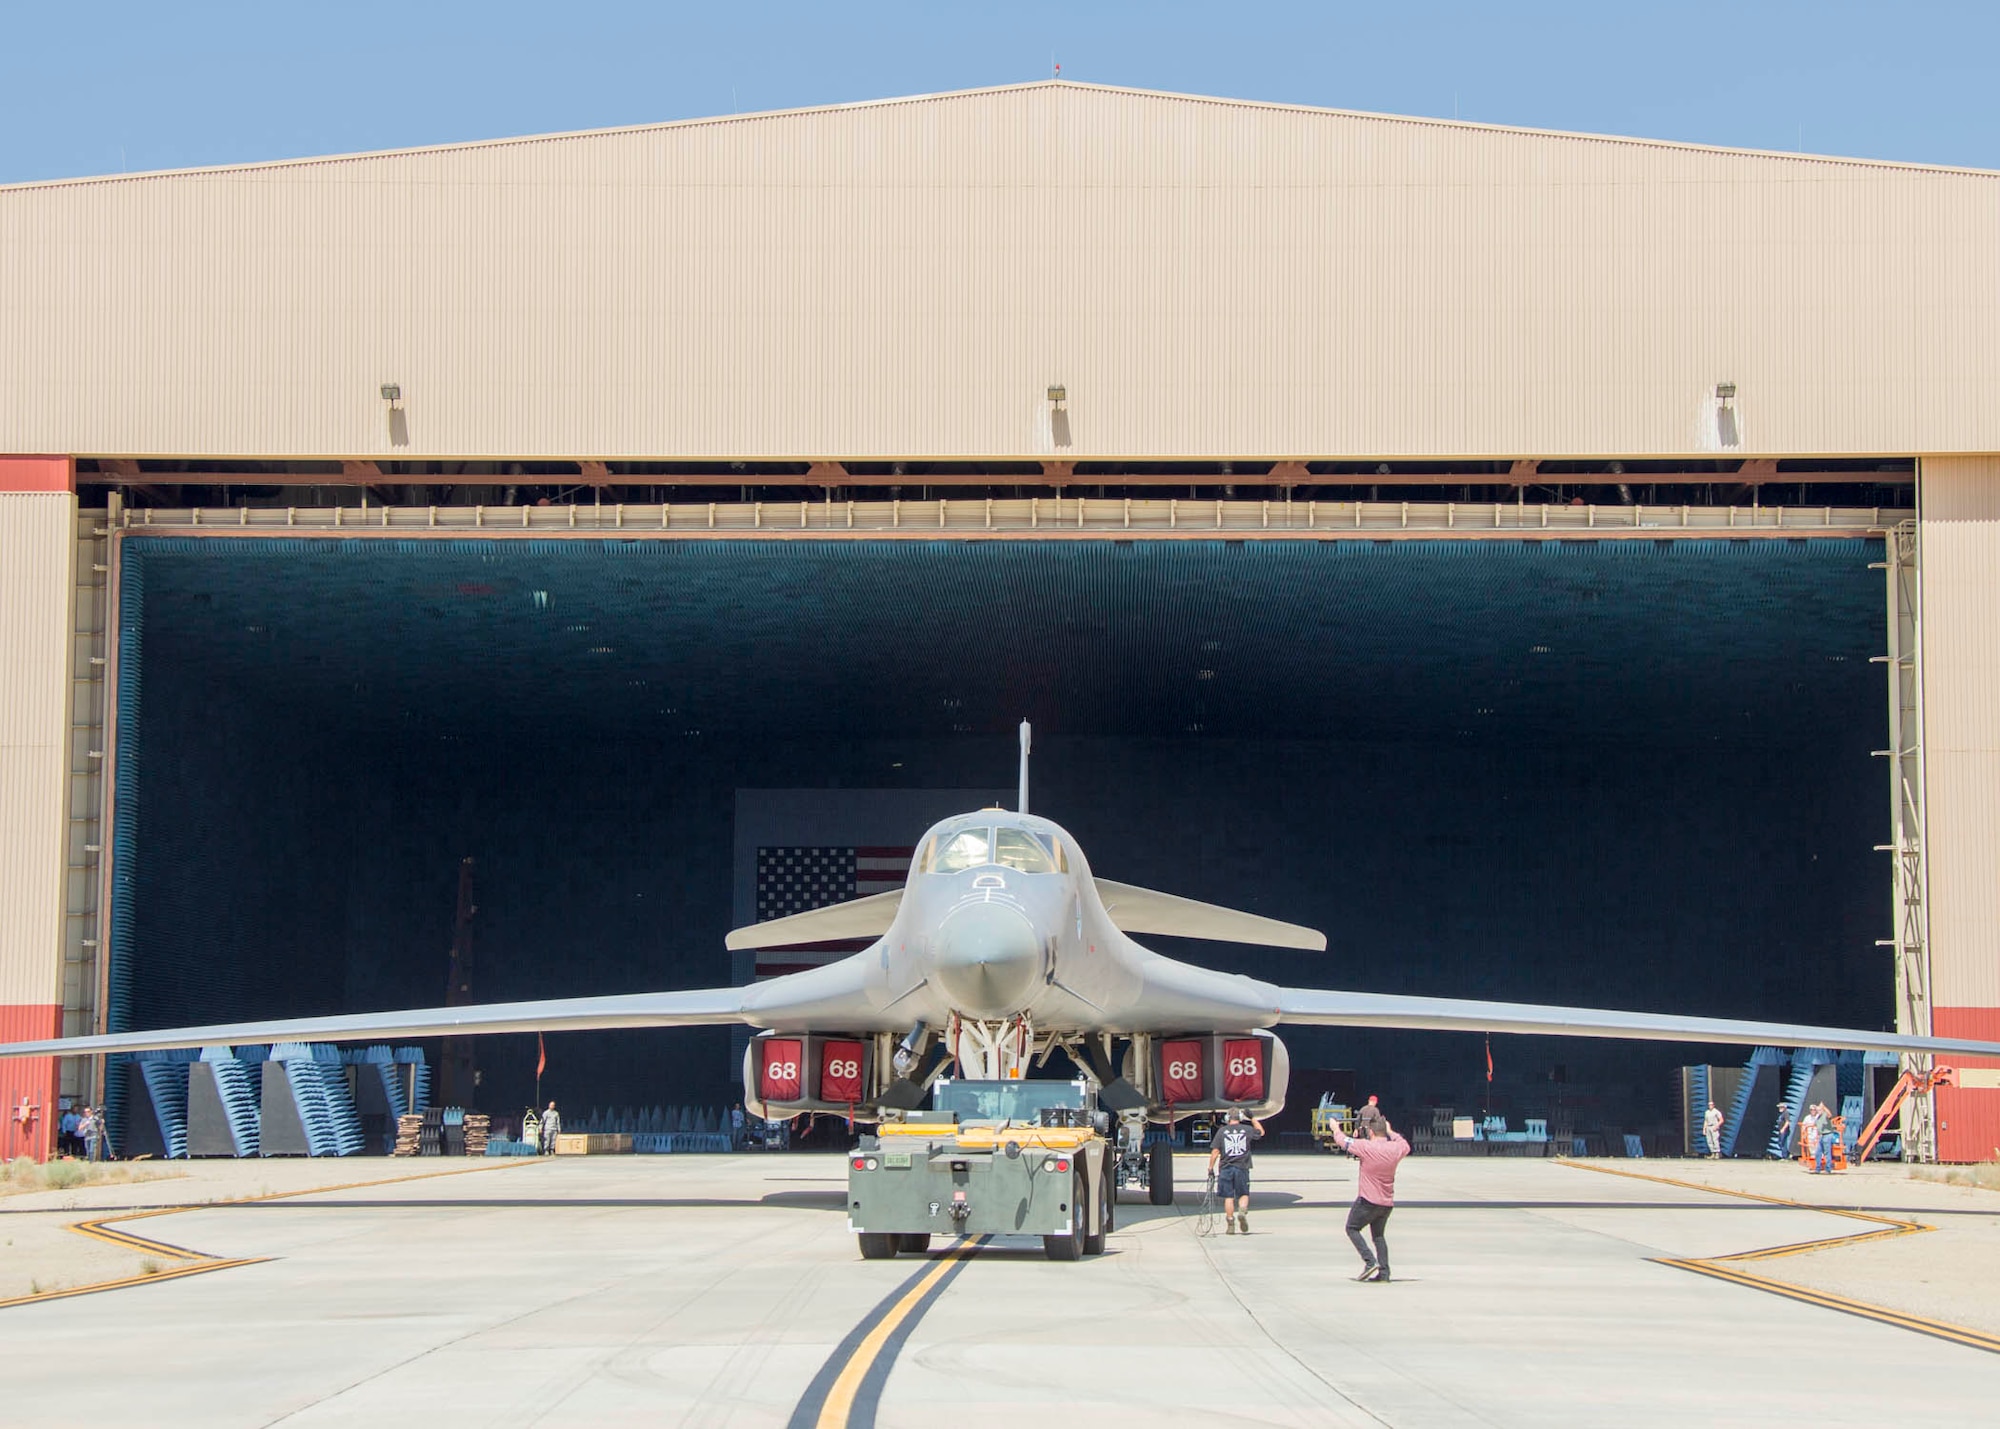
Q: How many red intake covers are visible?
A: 4